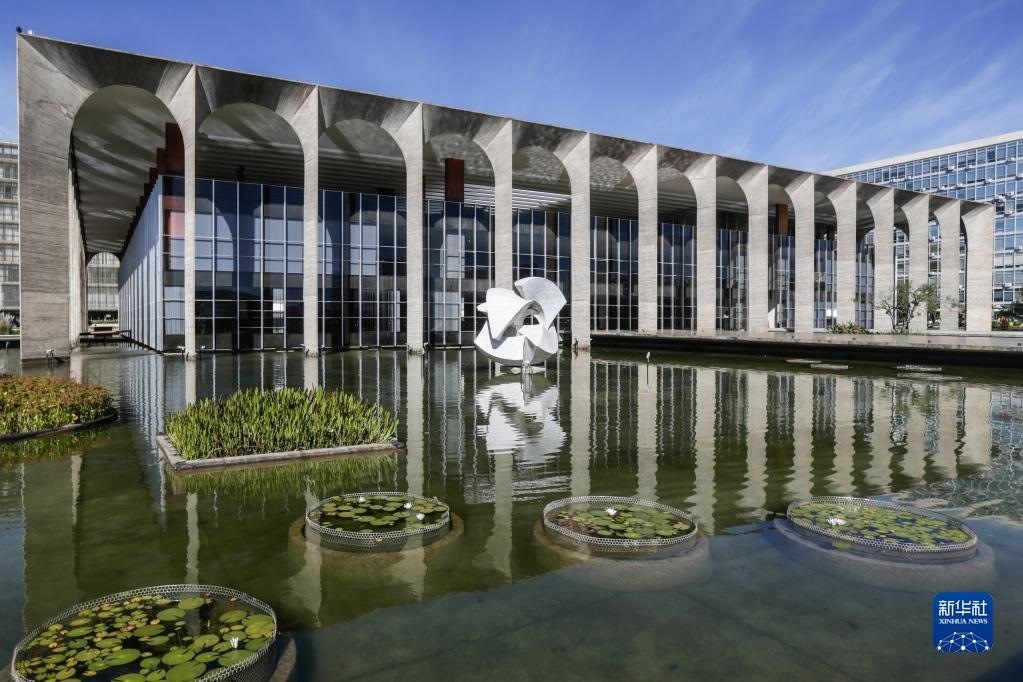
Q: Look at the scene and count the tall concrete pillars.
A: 15